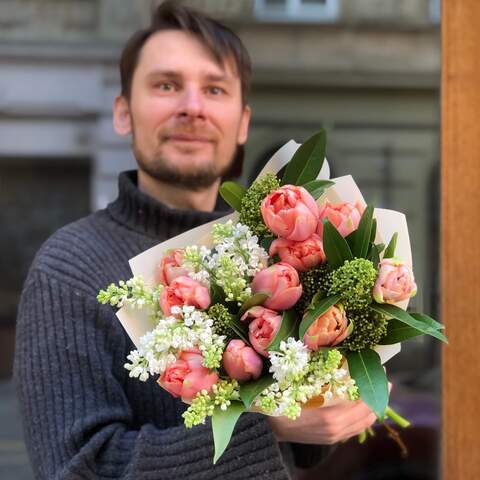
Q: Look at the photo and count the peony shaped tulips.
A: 11